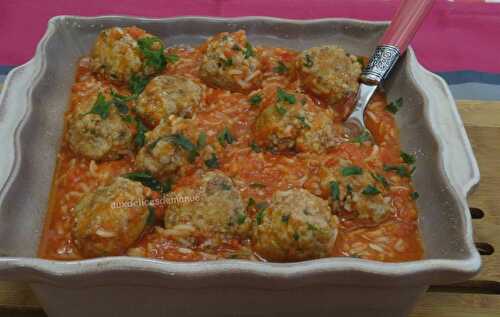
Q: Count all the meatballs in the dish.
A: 11